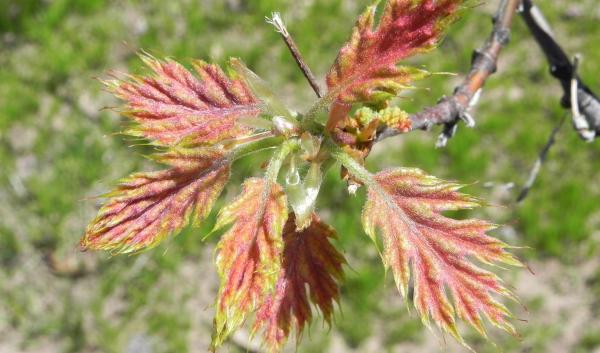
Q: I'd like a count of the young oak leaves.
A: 6